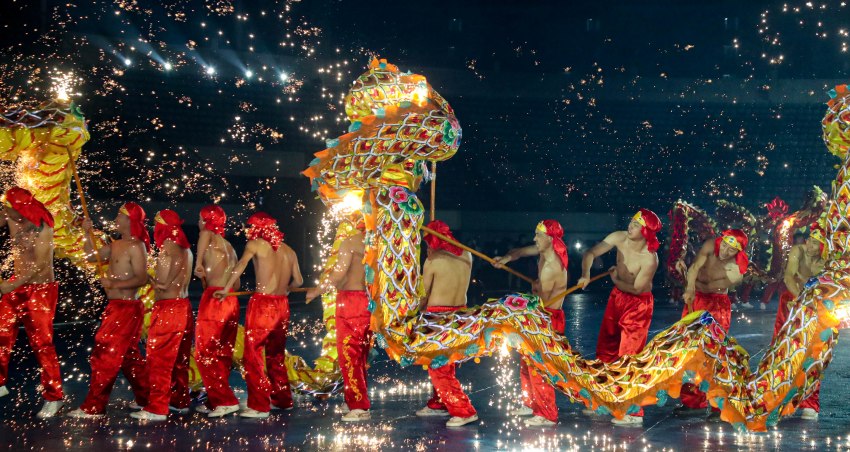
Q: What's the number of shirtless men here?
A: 11